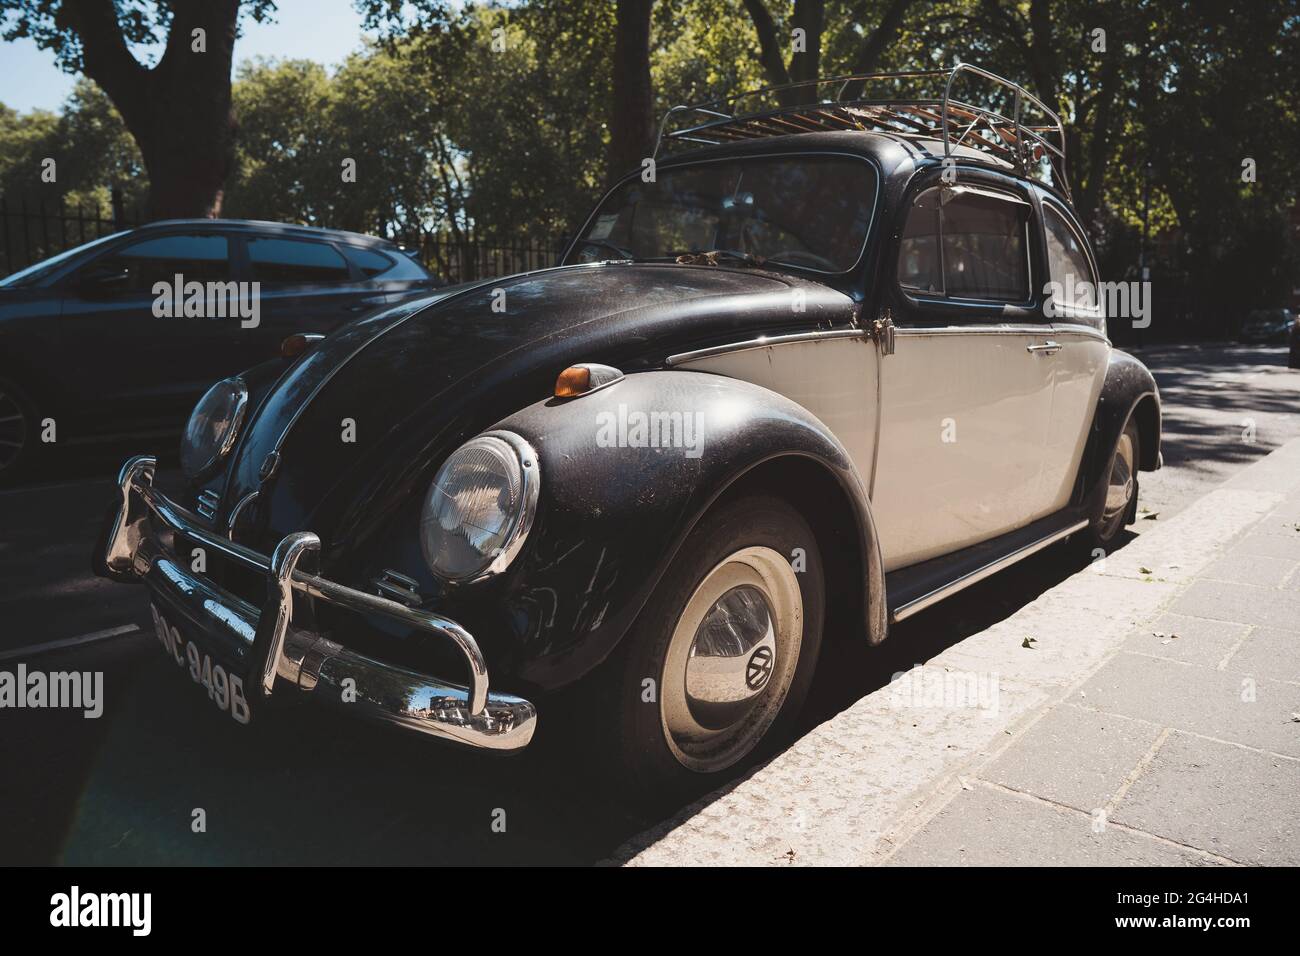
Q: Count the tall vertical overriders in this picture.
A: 2